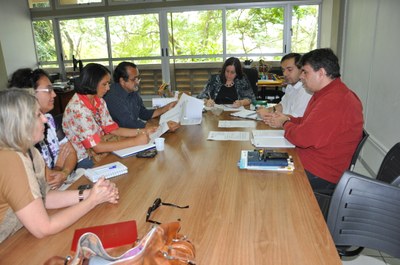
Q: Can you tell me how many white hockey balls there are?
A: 0